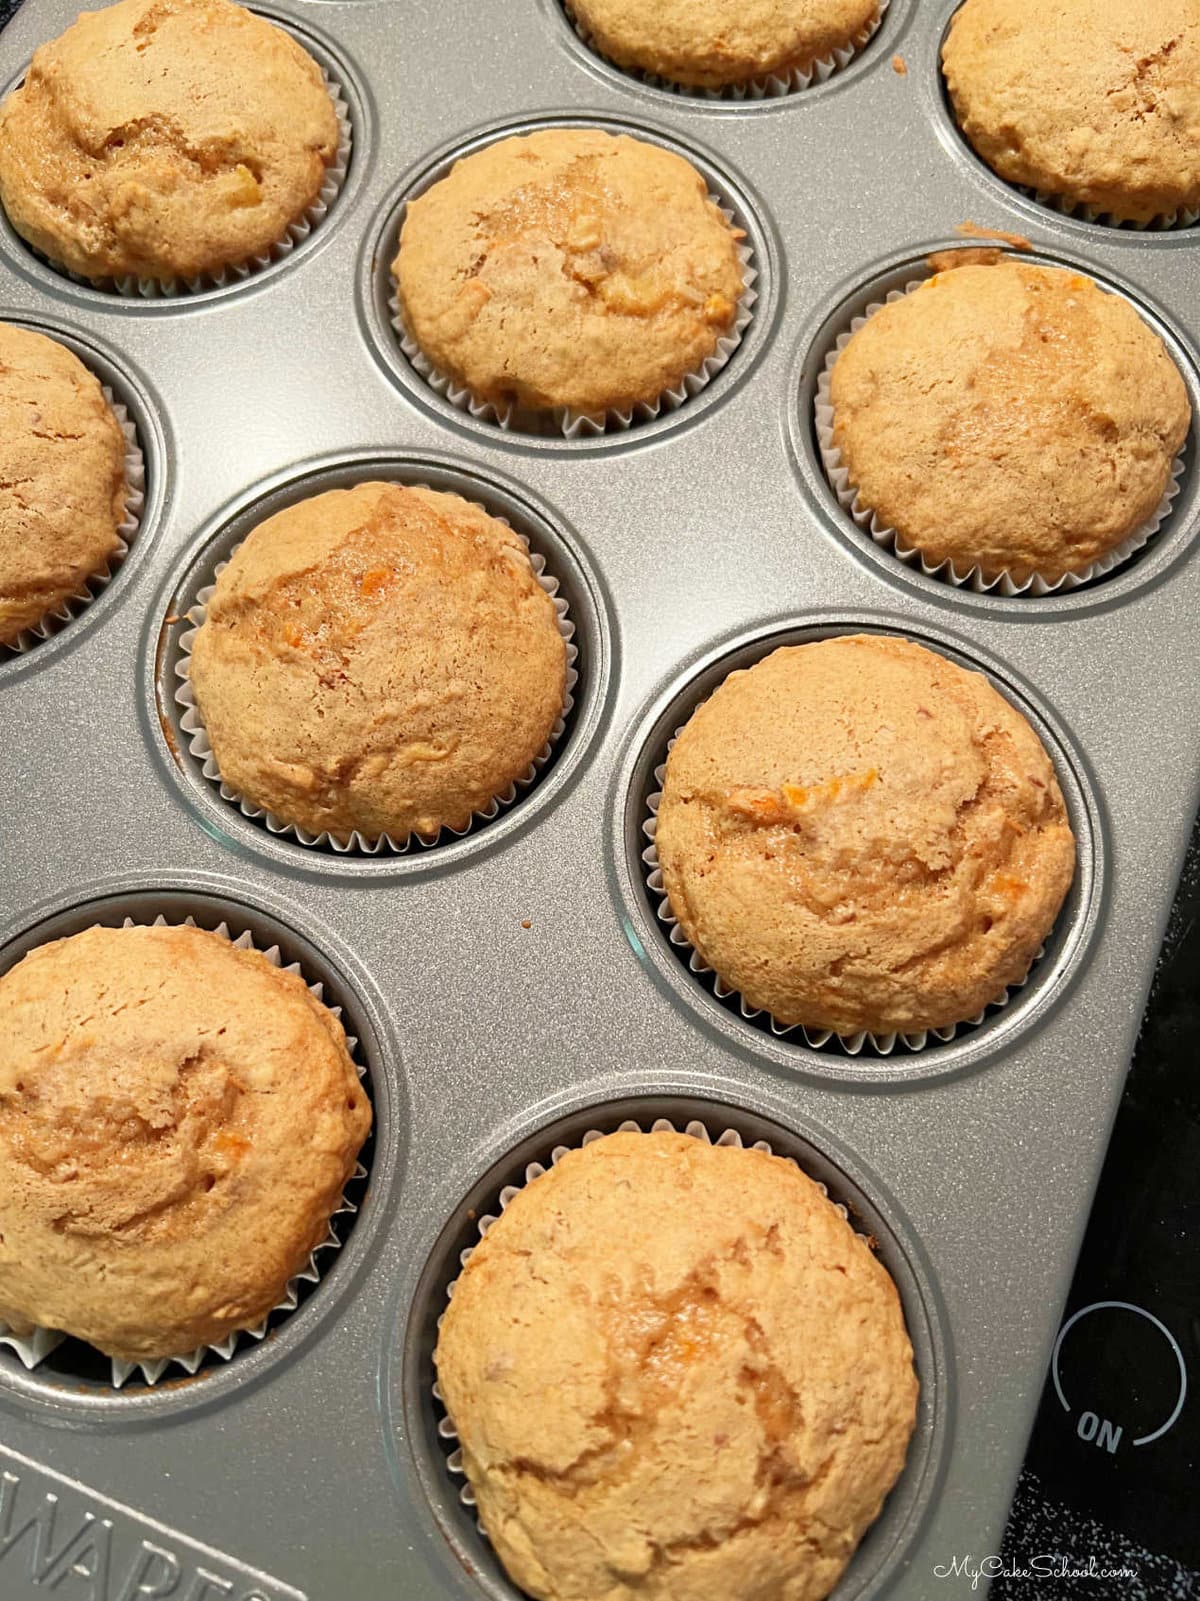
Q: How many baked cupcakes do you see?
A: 10